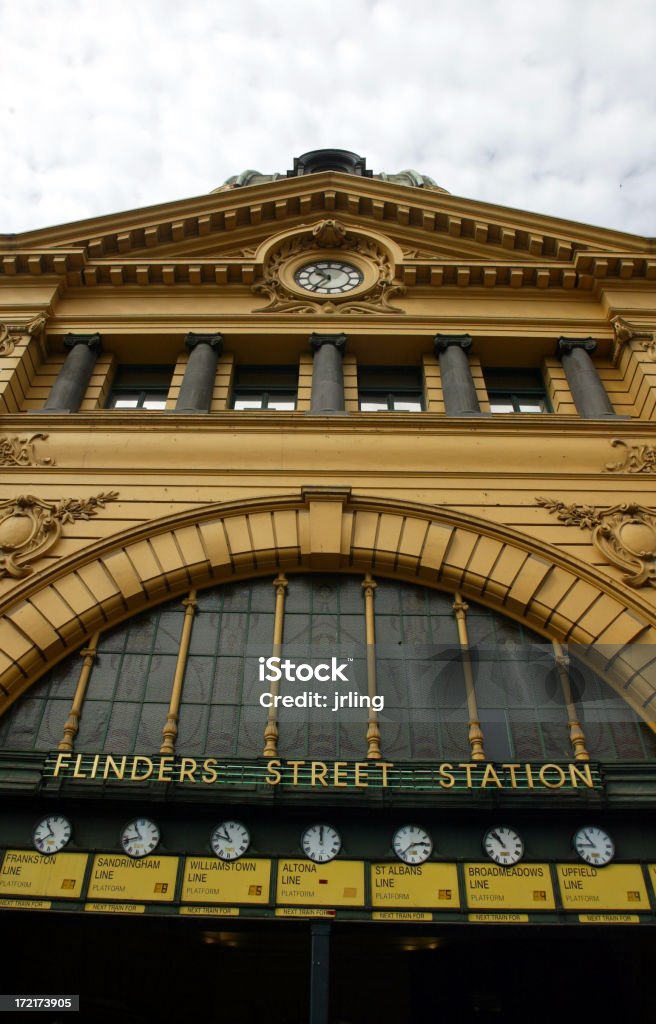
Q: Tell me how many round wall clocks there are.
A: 8